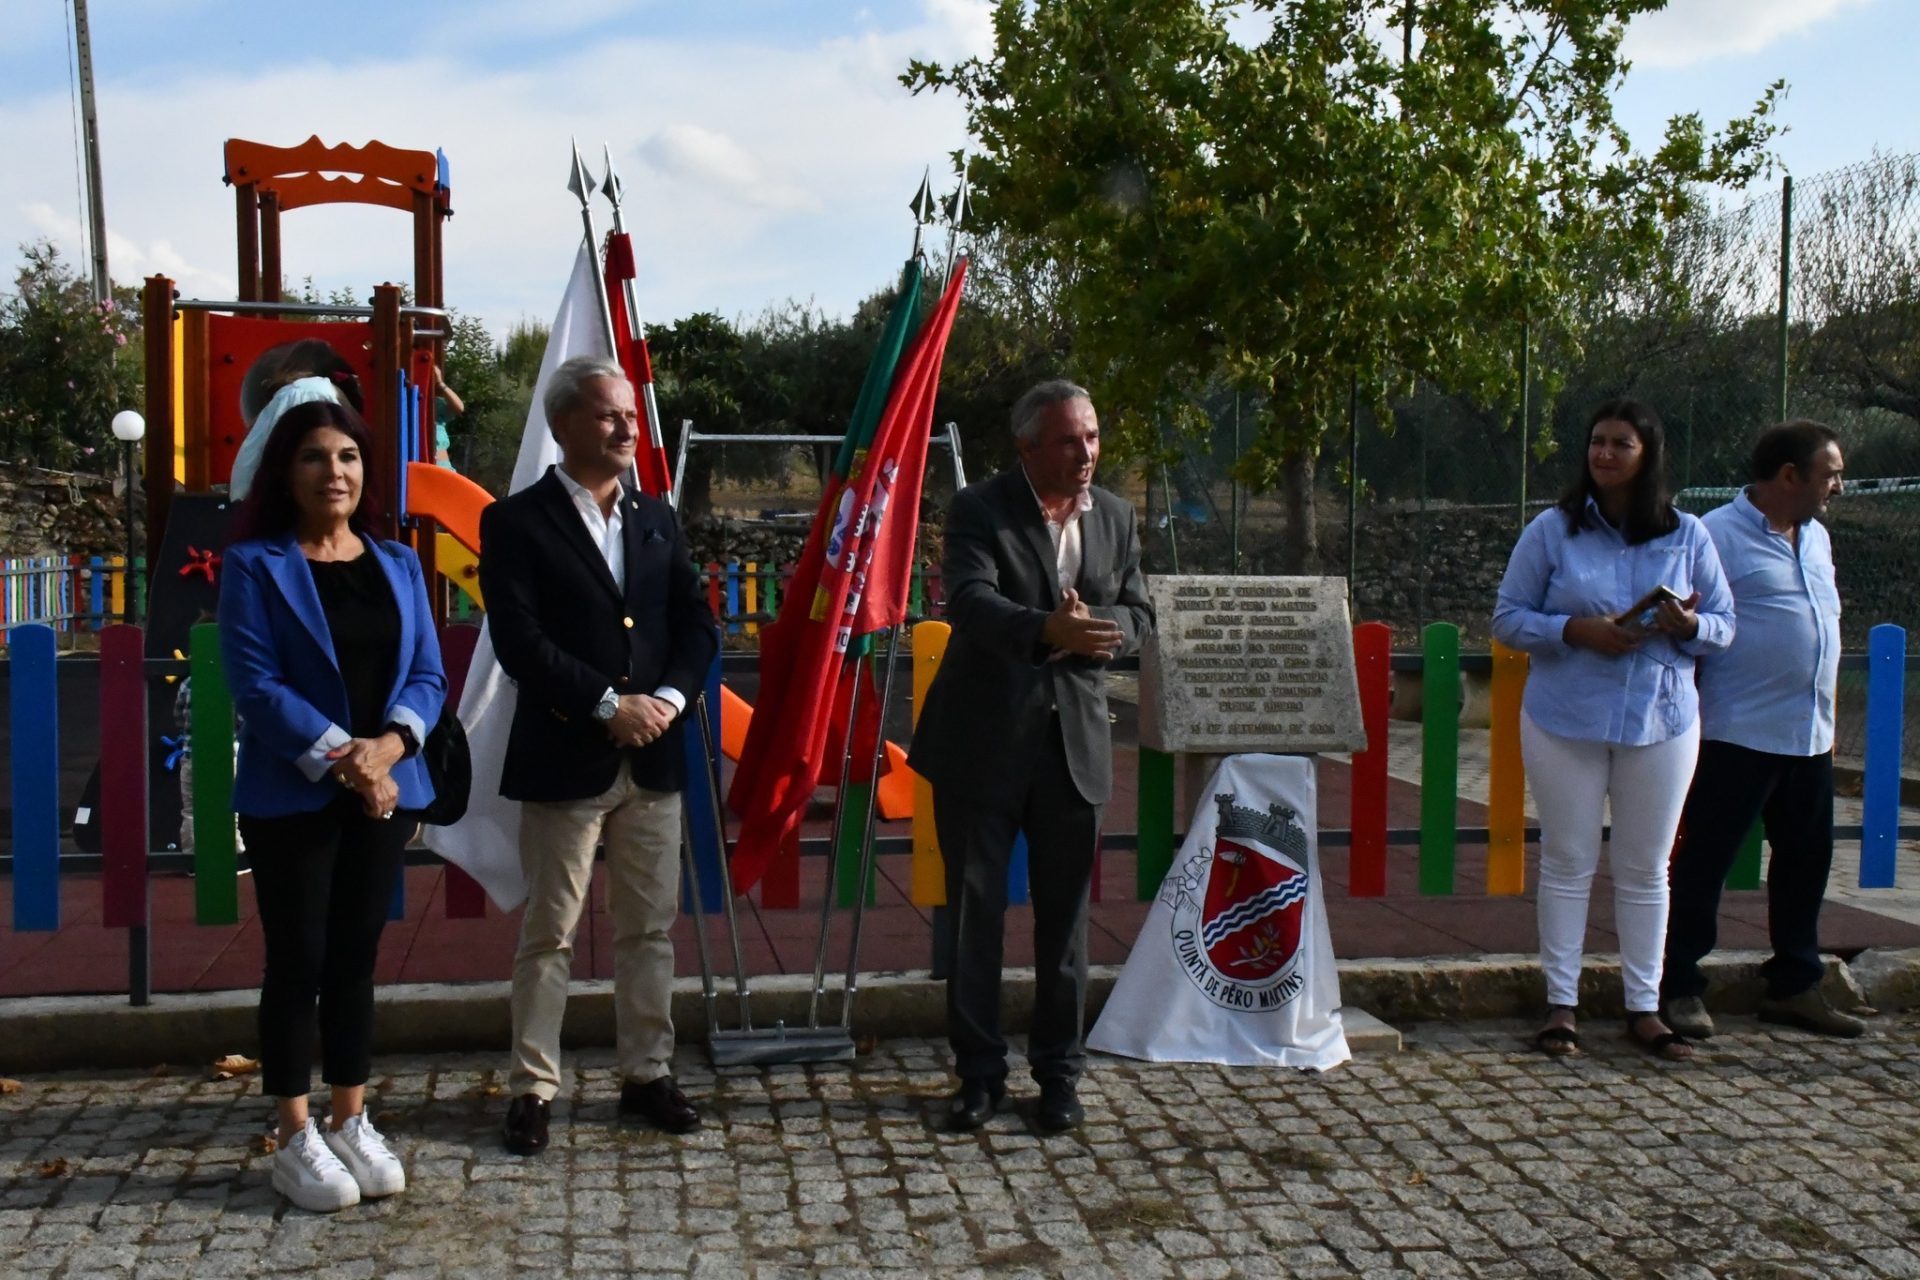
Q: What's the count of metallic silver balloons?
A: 0